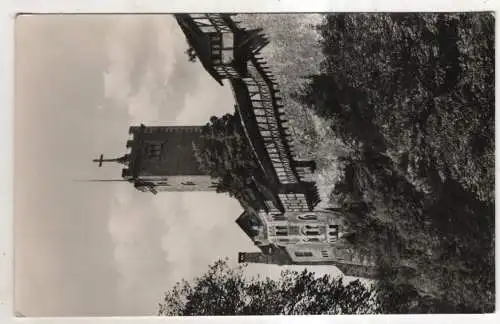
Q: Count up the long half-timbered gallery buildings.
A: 1